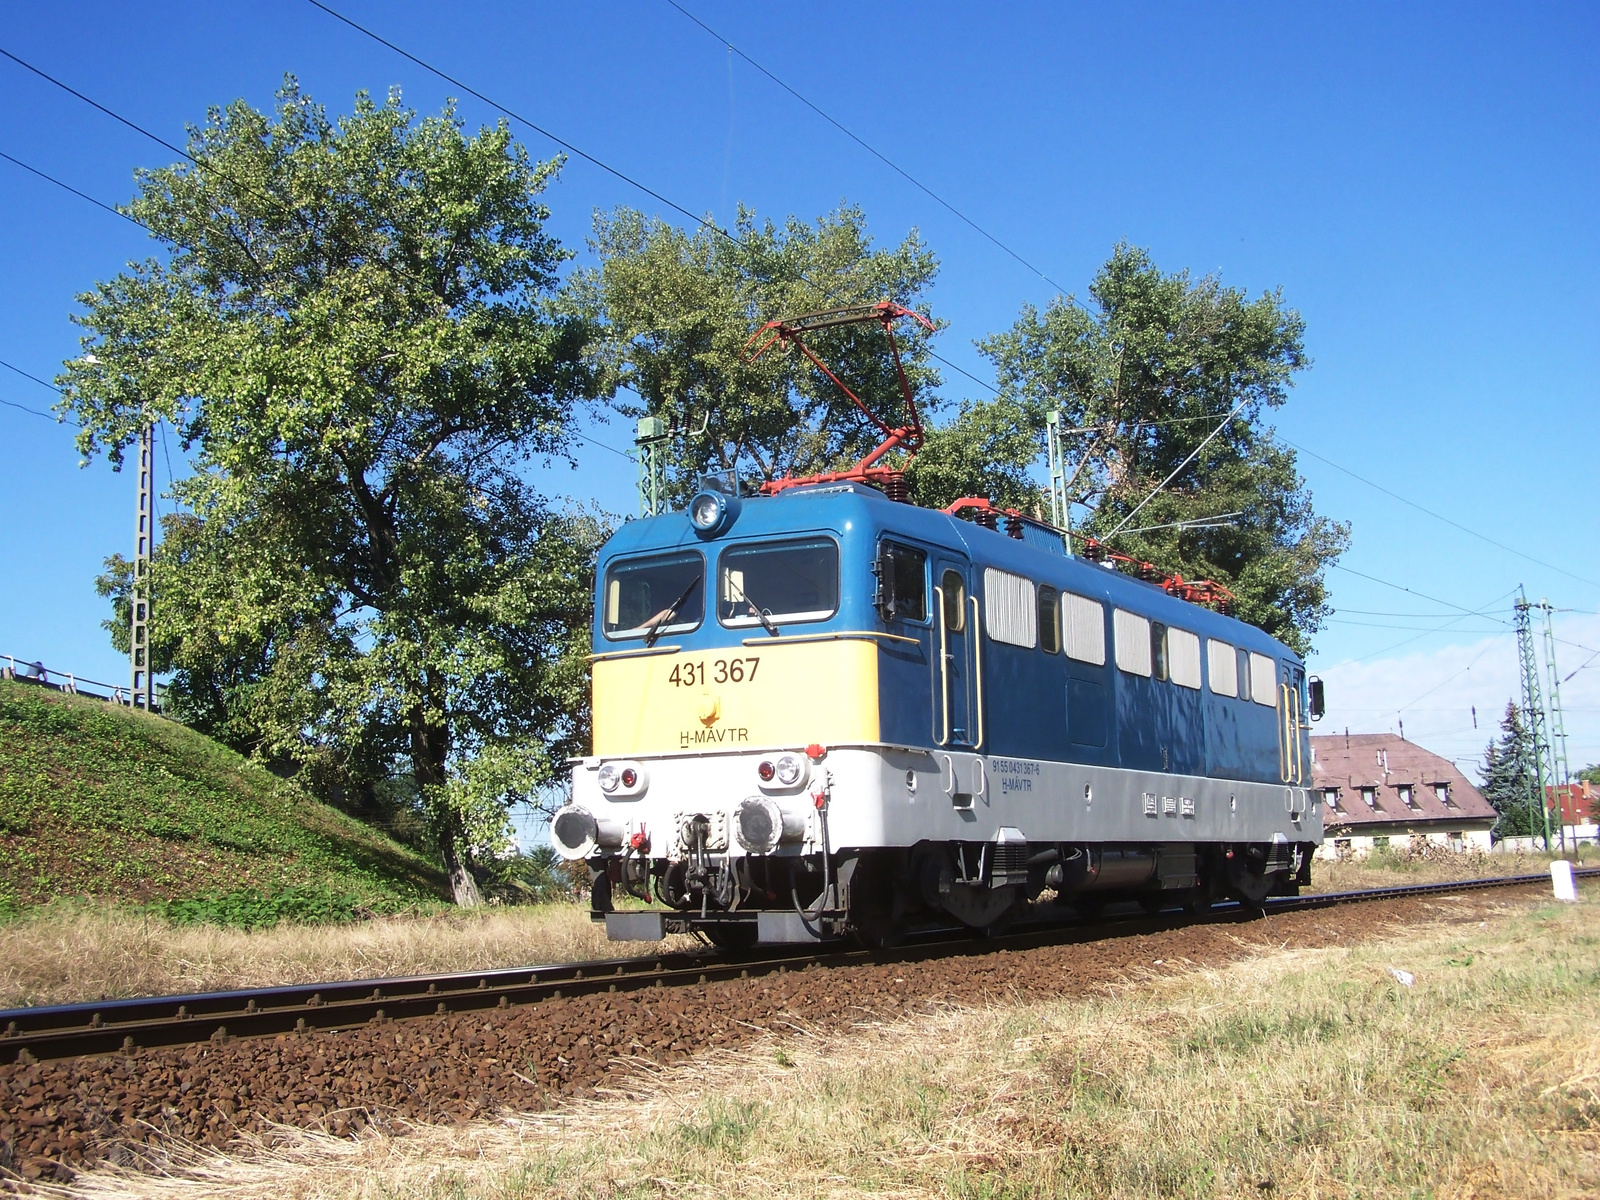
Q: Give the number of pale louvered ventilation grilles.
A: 6